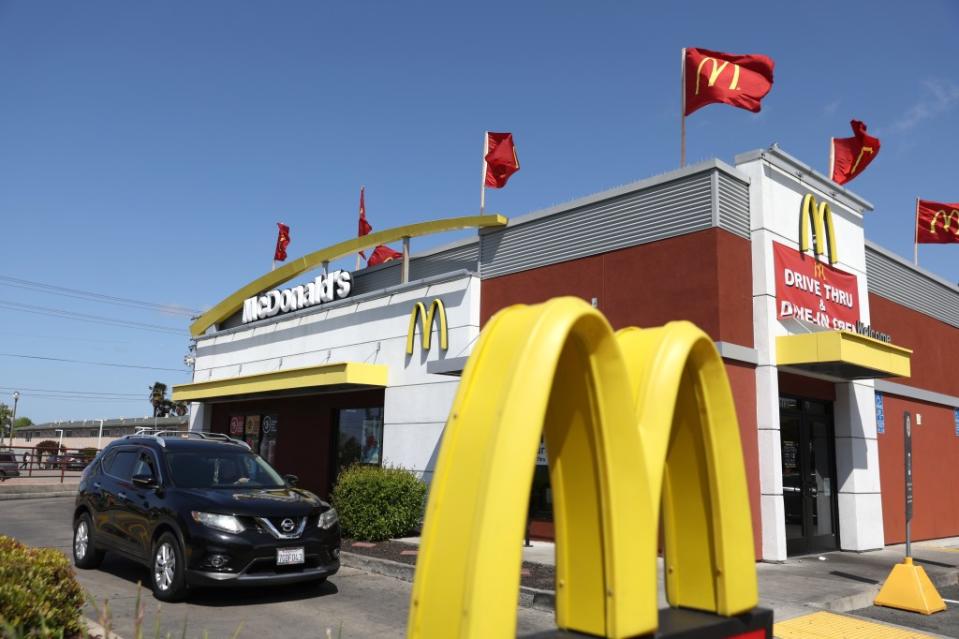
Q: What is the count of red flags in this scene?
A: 7